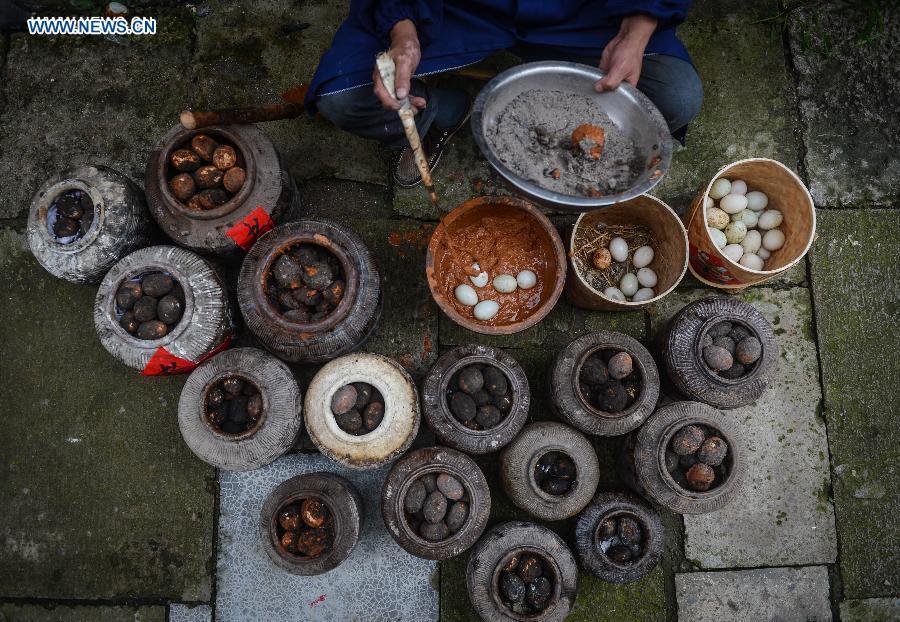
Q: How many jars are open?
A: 15